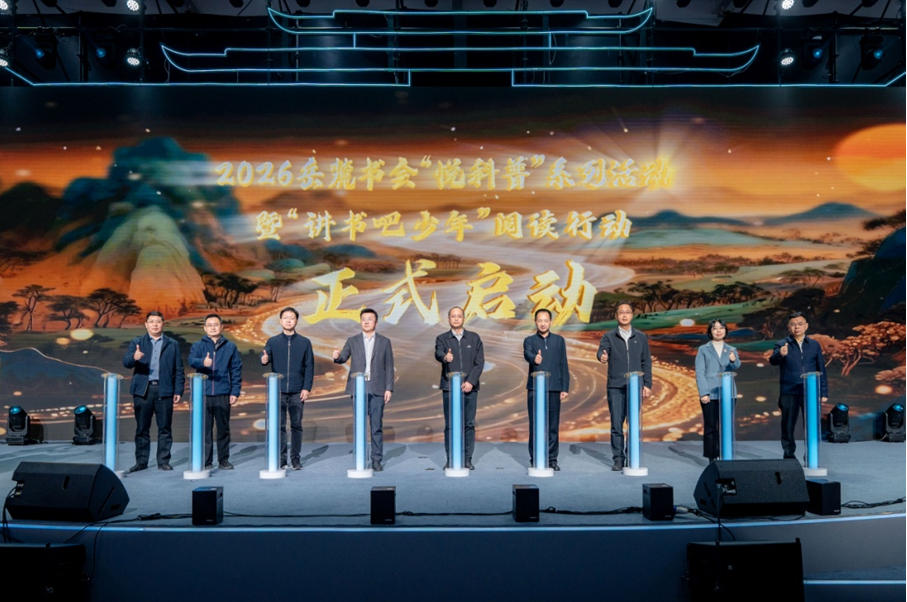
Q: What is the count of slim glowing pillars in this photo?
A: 9